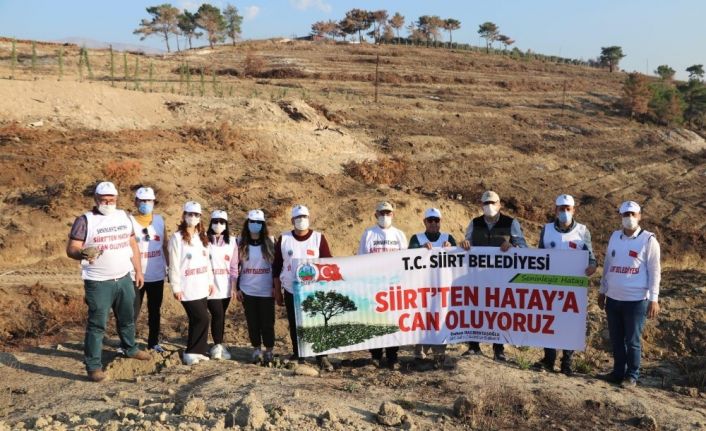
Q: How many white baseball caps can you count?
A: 9